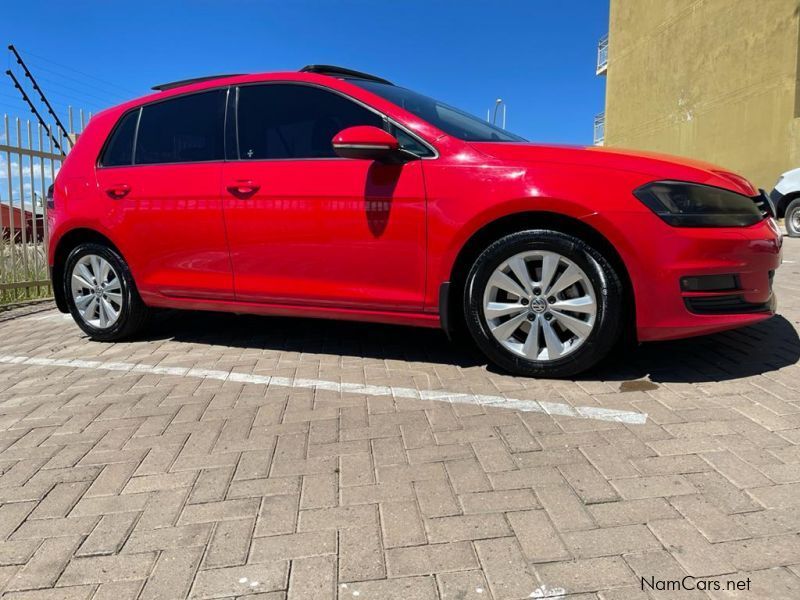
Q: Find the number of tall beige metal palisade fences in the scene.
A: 1